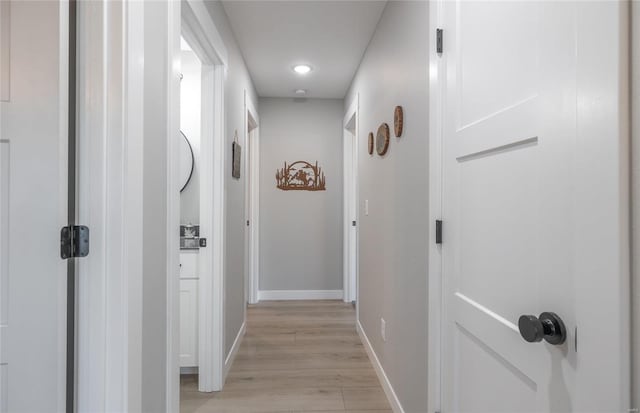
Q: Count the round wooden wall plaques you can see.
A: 3